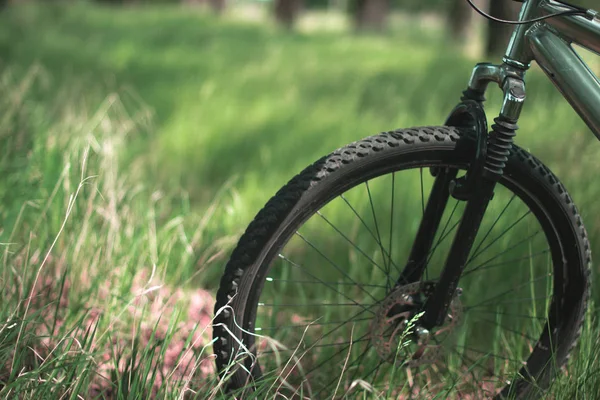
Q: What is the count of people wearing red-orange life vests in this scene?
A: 0